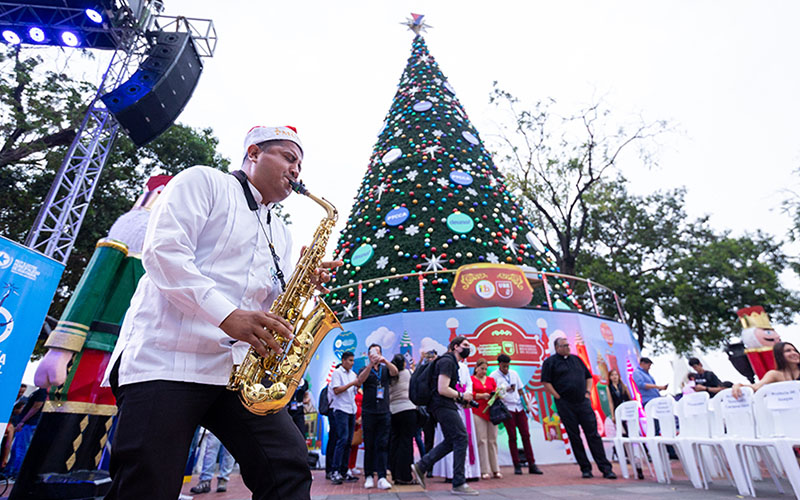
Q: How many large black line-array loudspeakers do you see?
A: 1